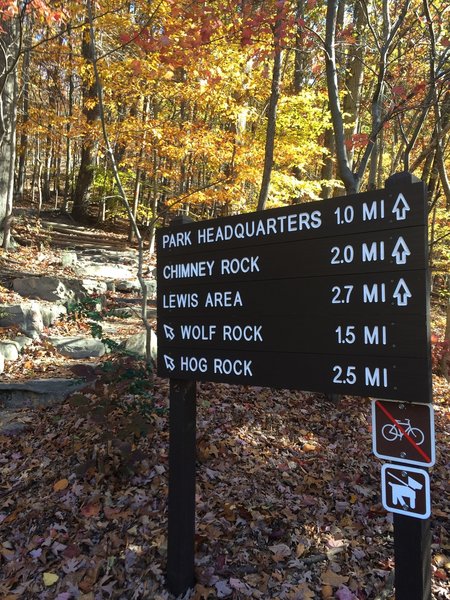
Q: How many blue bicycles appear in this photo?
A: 0